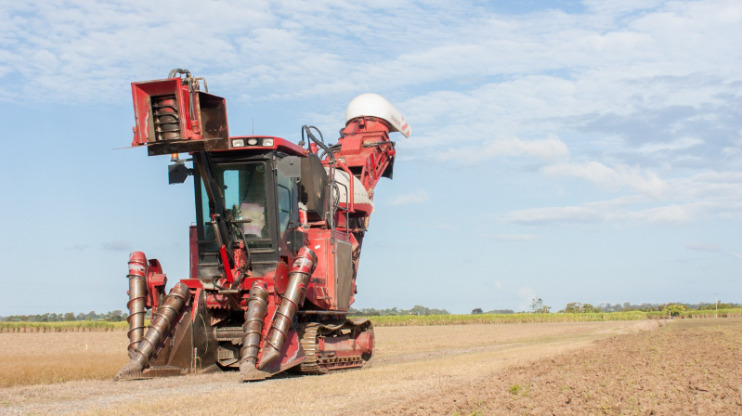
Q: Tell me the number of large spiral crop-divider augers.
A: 4